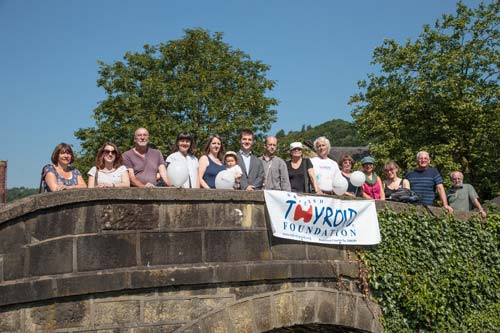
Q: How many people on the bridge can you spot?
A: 15